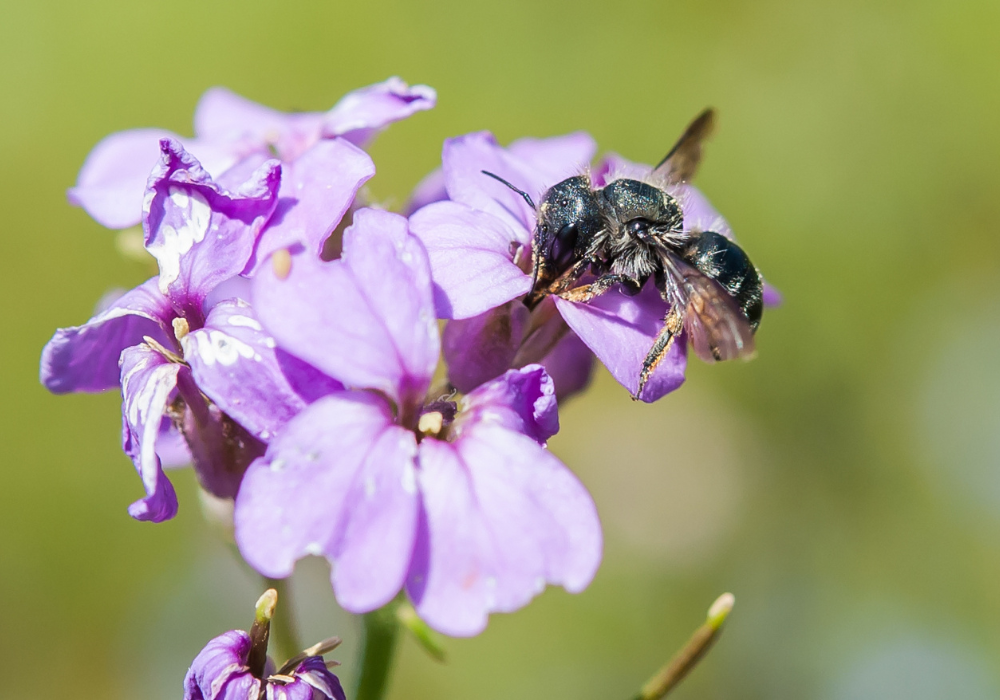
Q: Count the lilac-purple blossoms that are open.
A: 4